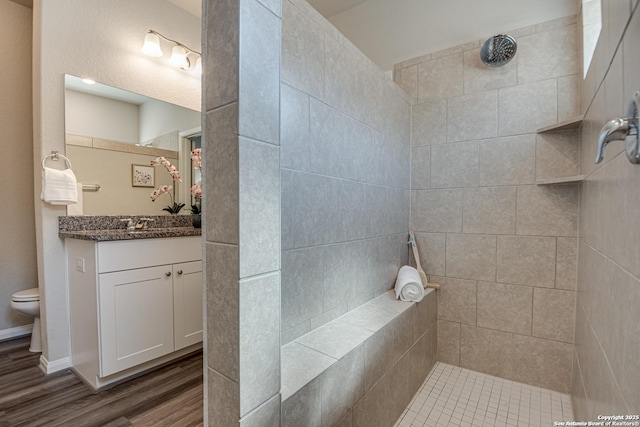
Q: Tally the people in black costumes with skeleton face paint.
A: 0